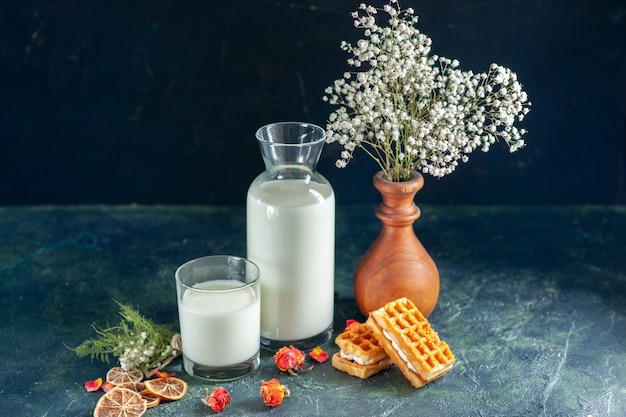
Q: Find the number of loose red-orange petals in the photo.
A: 5